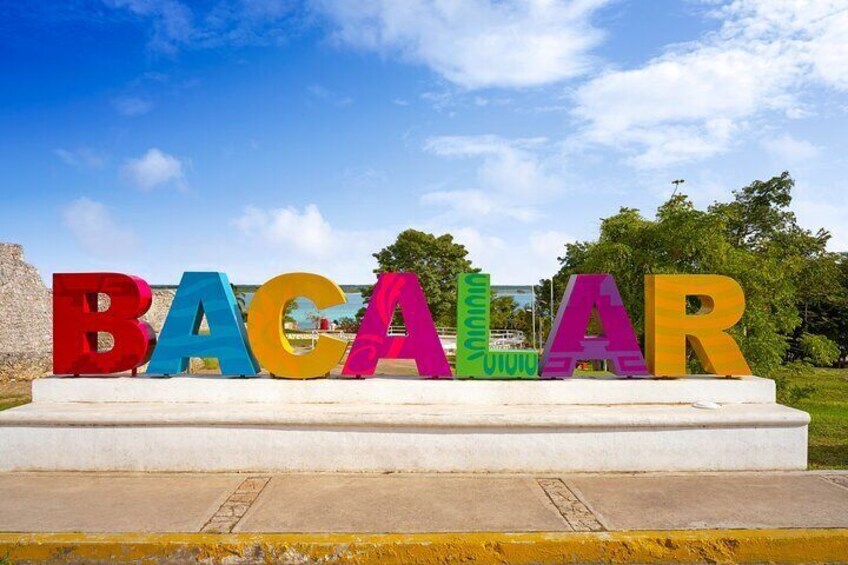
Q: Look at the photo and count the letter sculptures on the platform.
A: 7